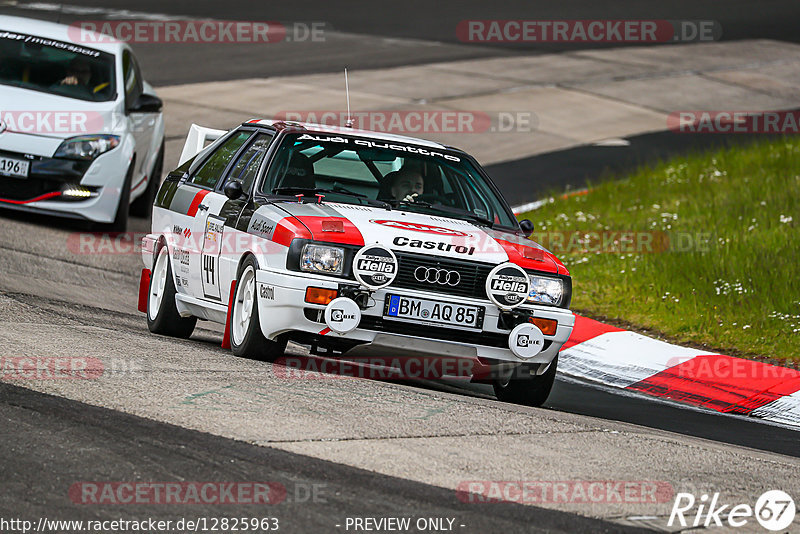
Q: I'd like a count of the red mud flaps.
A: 2